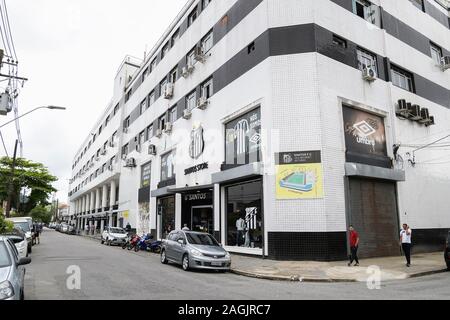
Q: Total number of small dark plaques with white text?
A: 1